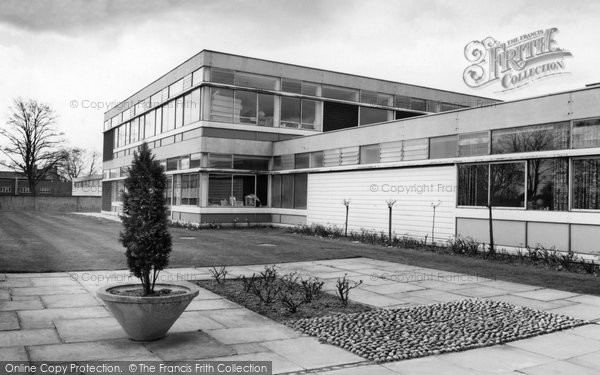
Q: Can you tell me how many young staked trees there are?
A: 4